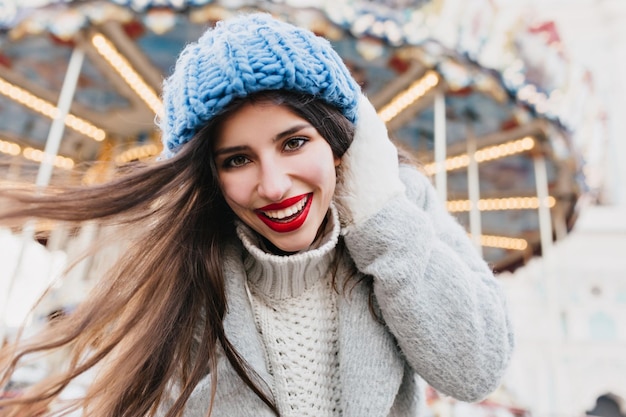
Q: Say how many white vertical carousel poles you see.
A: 4